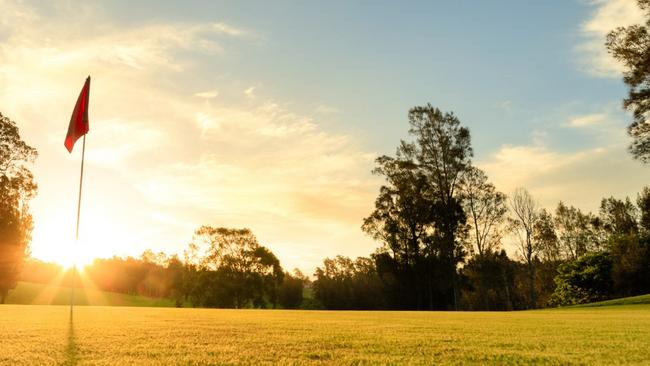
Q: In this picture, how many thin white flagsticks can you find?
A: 1